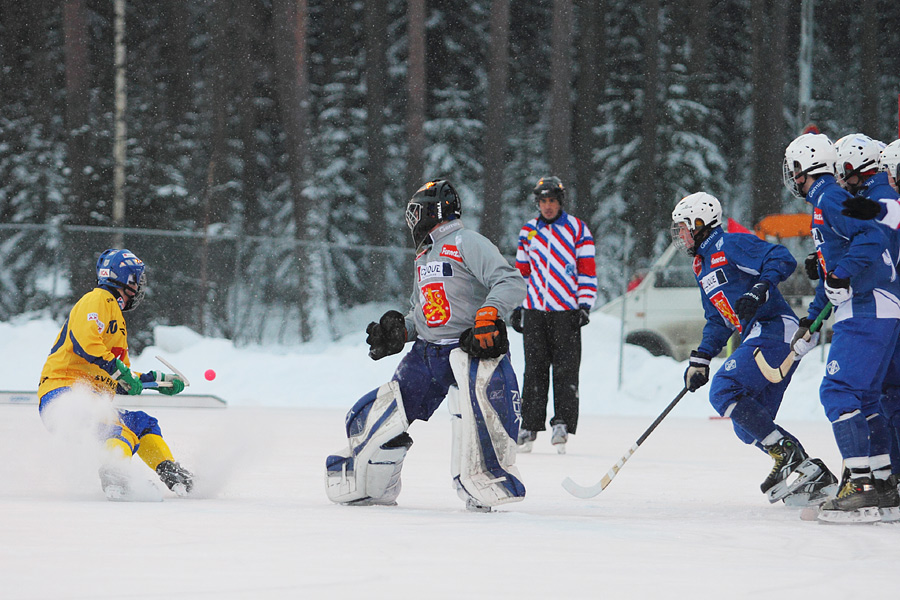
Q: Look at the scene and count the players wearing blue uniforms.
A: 4